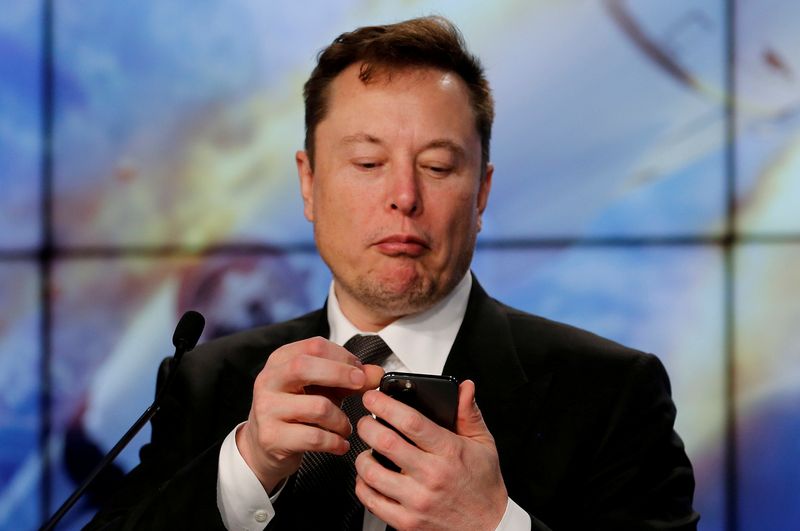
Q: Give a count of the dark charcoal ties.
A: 1